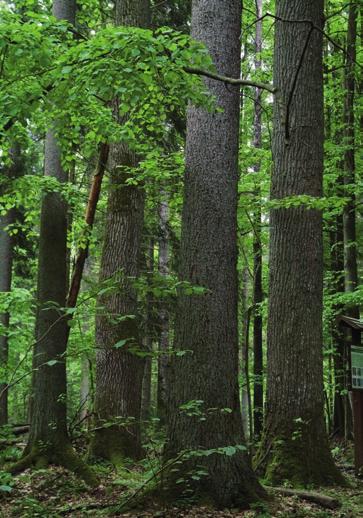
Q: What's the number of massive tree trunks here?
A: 4